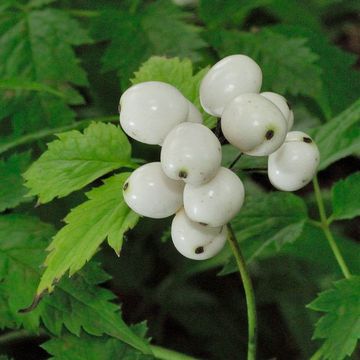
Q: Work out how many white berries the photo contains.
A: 10